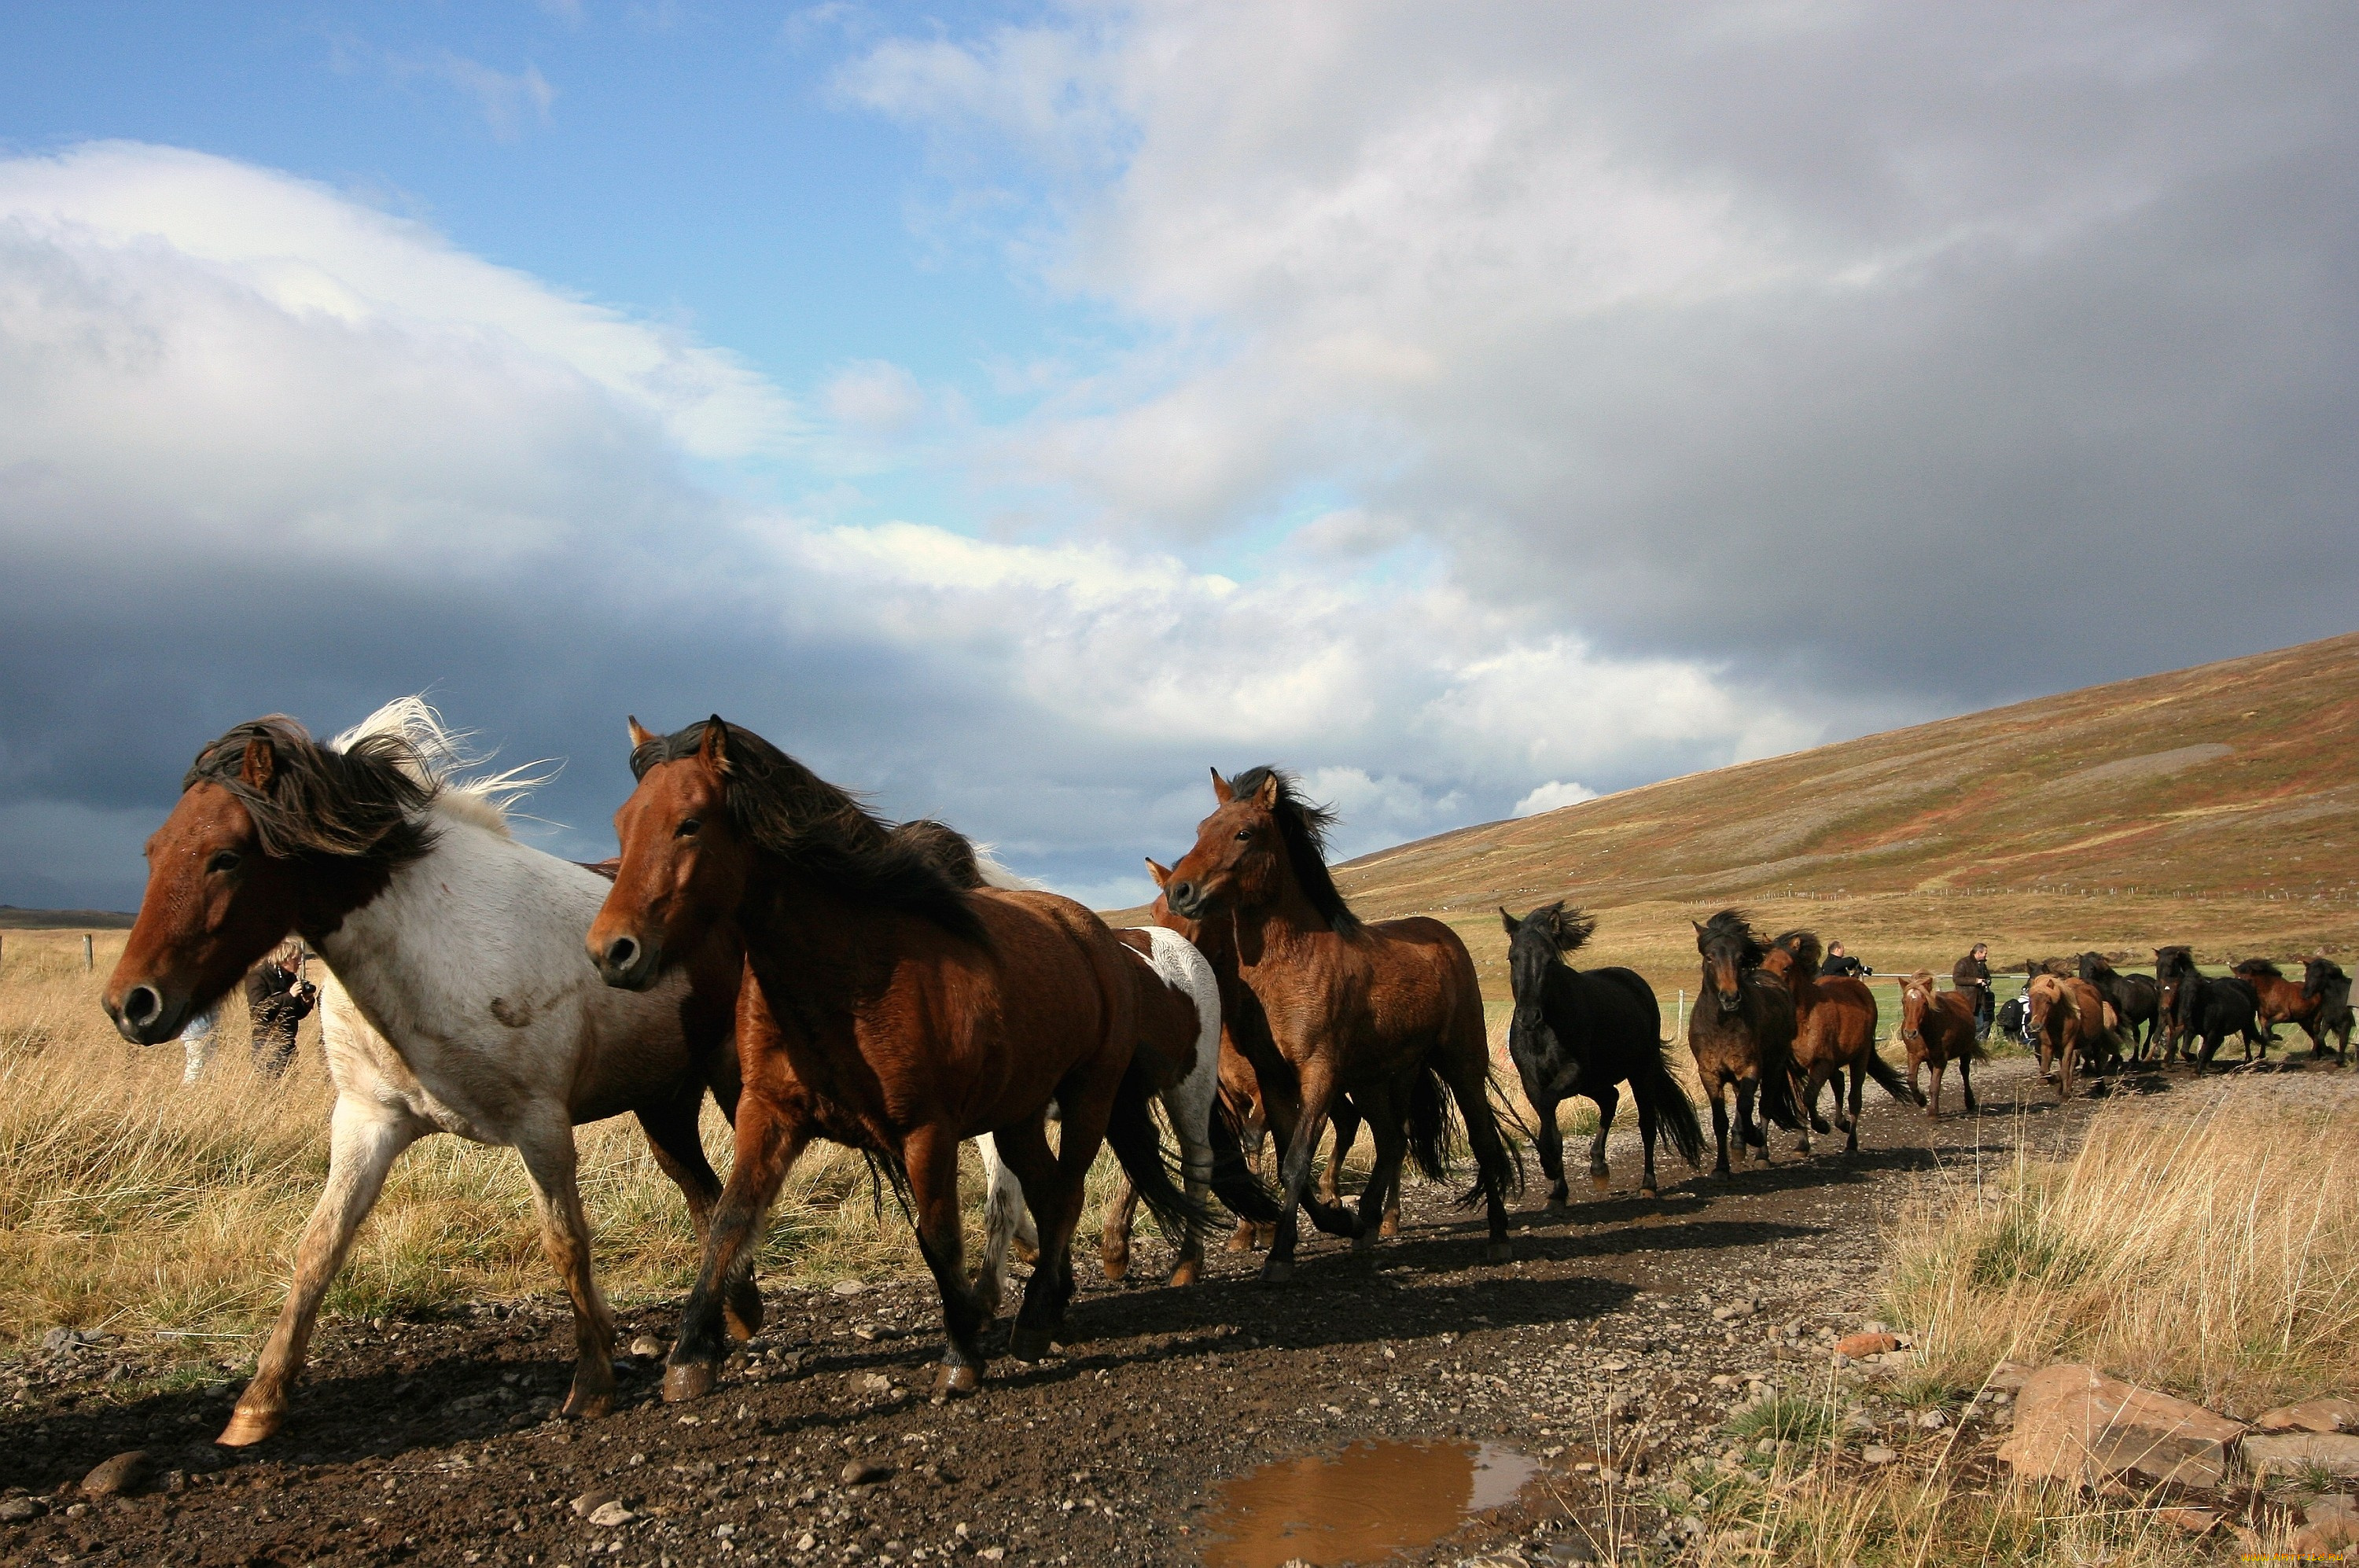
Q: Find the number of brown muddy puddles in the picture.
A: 1